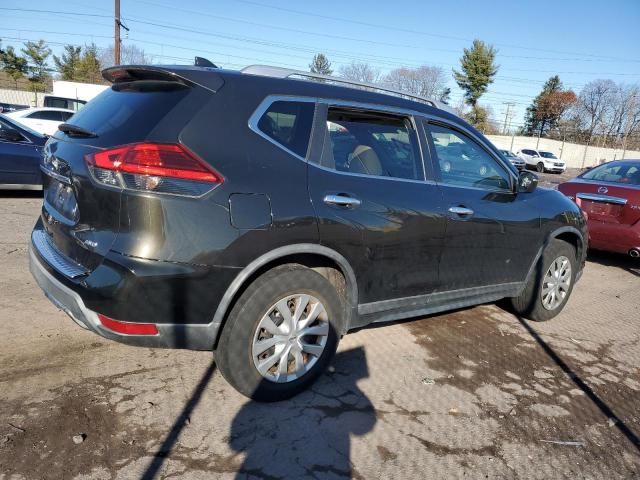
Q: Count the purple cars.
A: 0